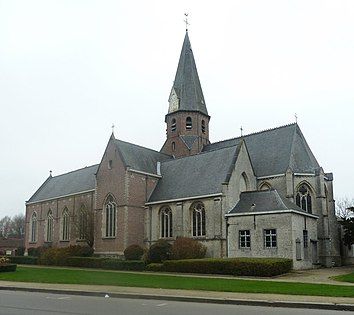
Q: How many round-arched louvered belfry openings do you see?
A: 3